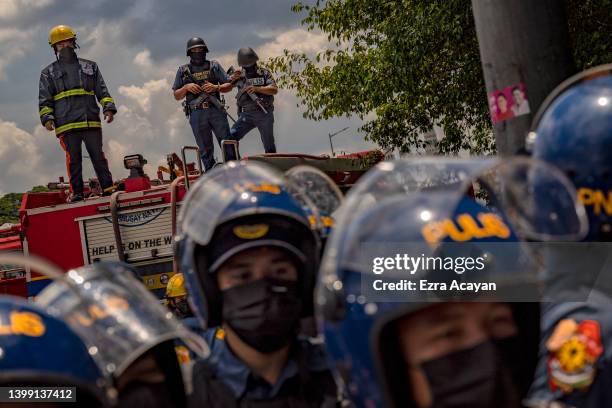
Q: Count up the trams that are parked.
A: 0